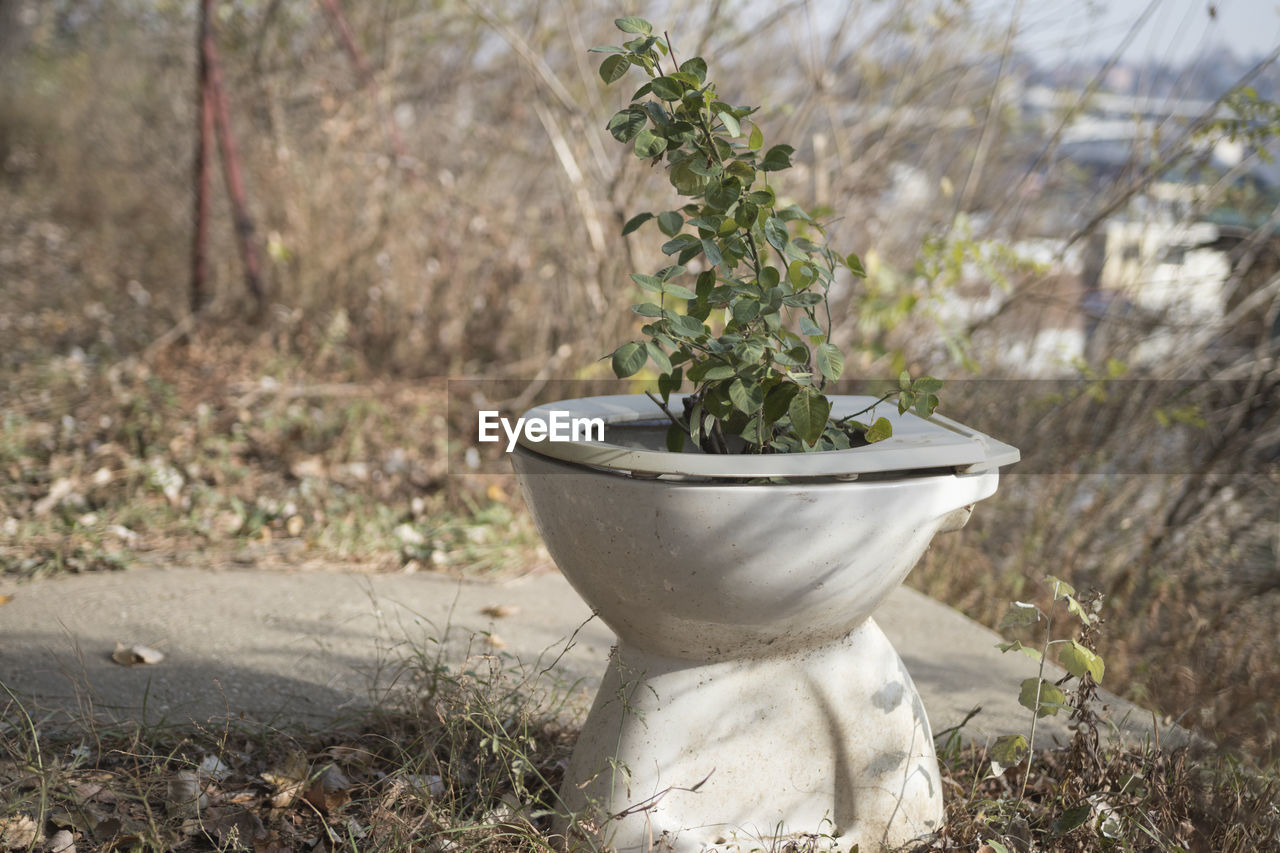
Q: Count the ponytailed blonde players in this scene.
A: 0